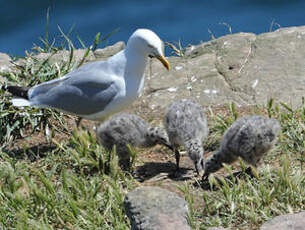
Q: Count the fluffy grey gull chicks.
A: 3